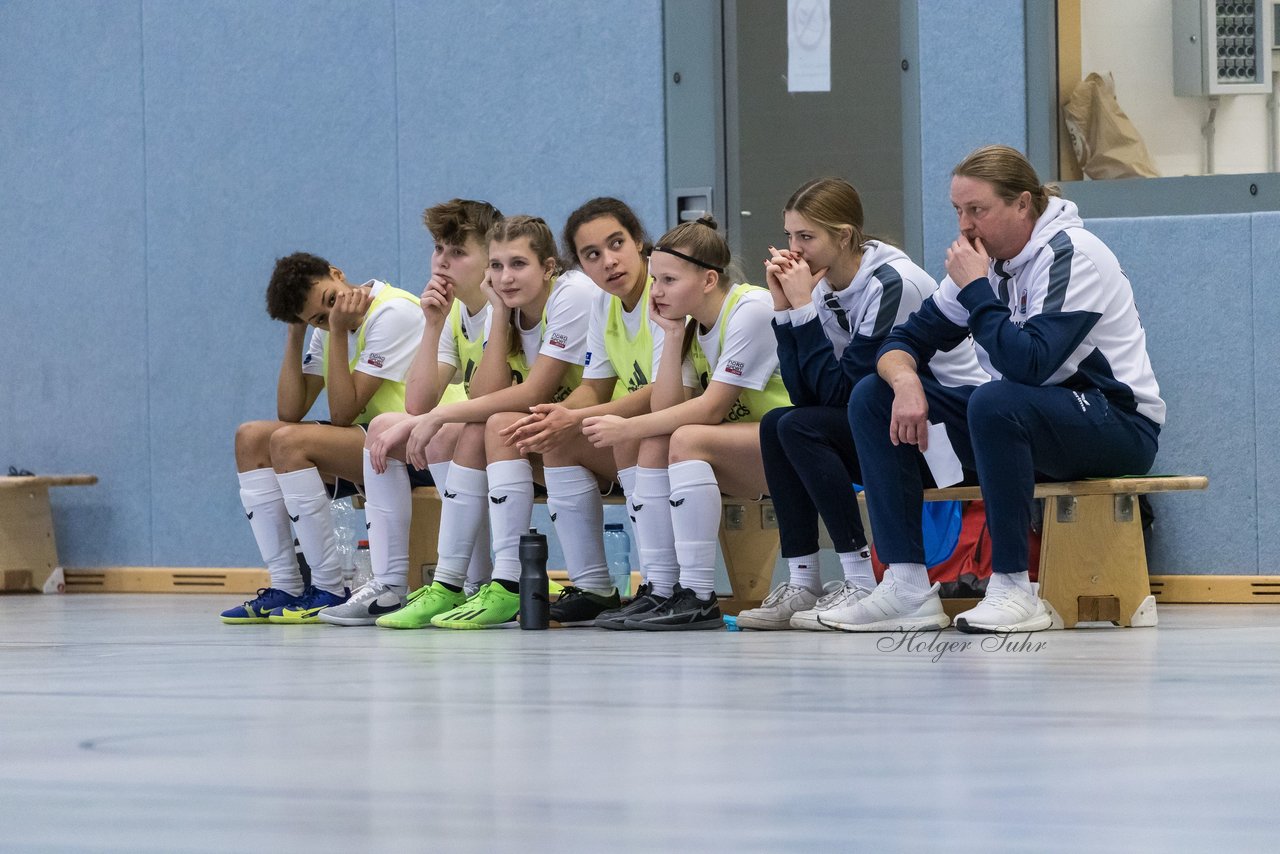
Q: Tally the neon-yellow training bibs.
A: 5